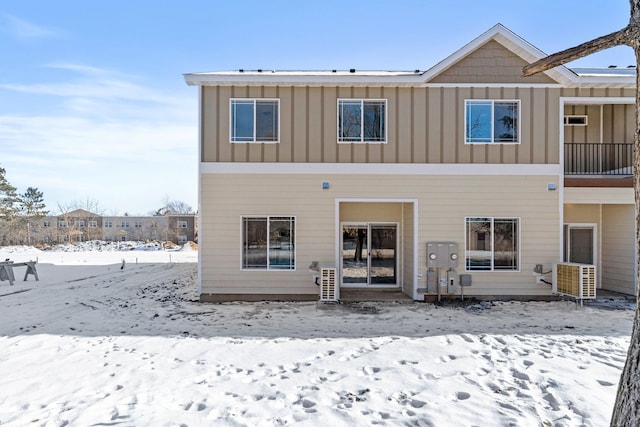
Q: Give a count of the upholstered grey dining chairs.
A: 0